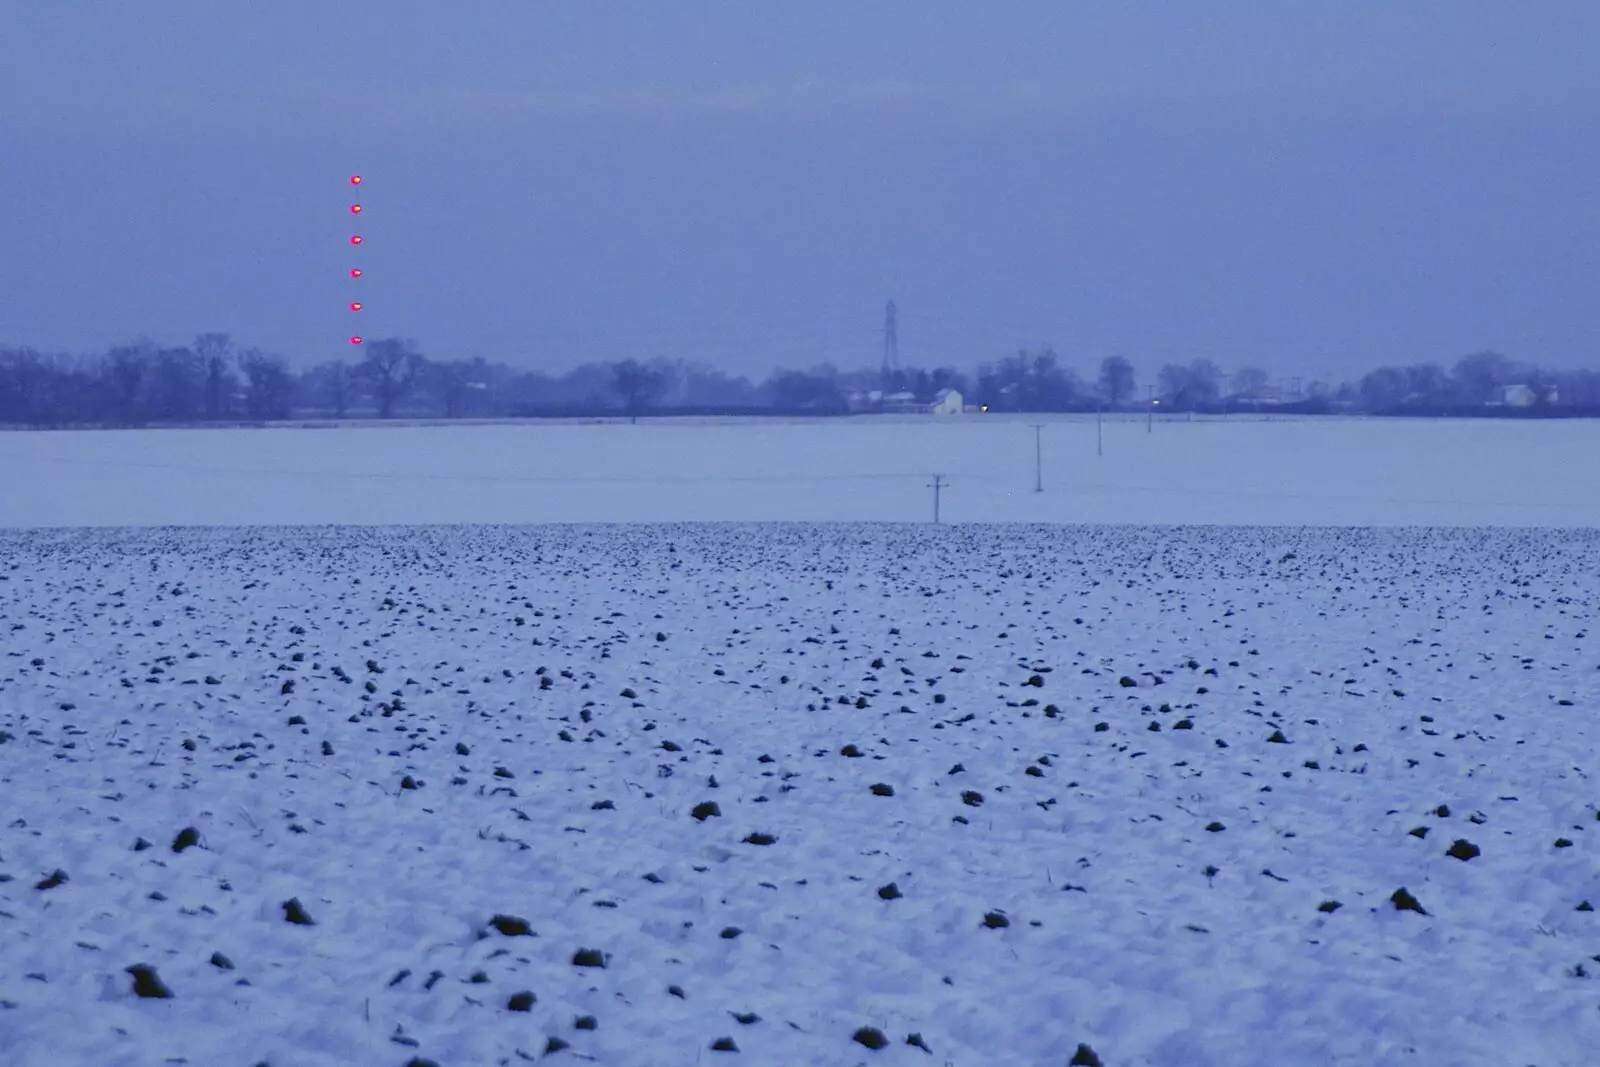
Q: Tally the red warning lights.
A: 6